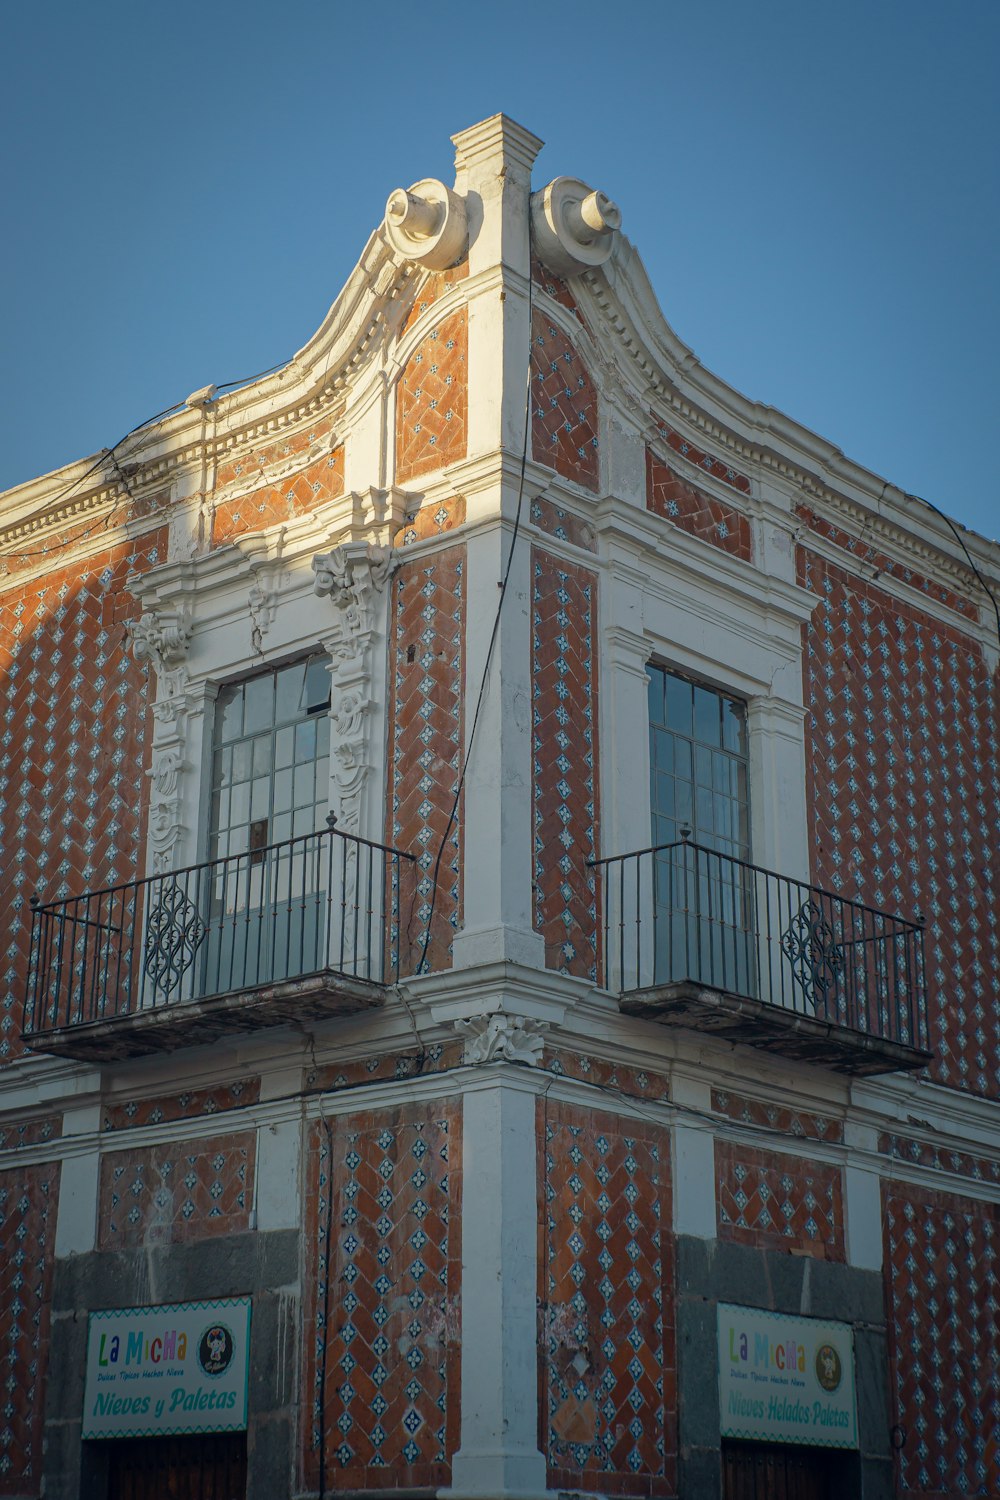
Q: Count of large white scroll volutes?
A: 2